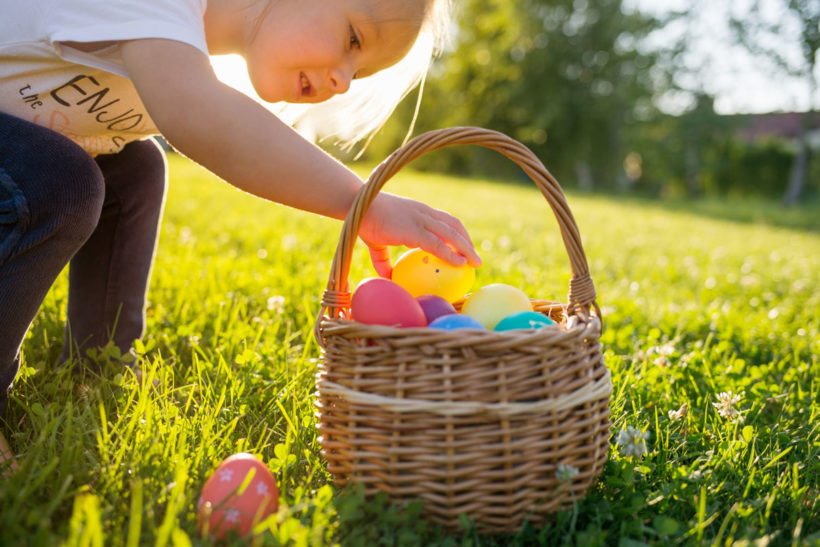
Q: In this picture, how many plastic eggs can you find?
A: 7